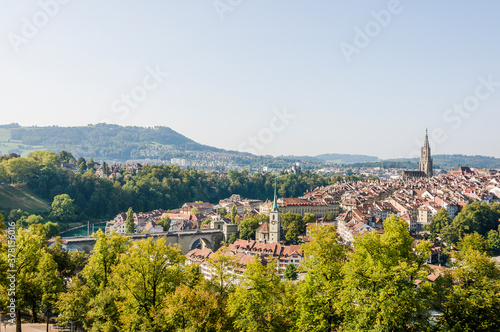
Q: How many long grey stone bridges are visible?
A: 1